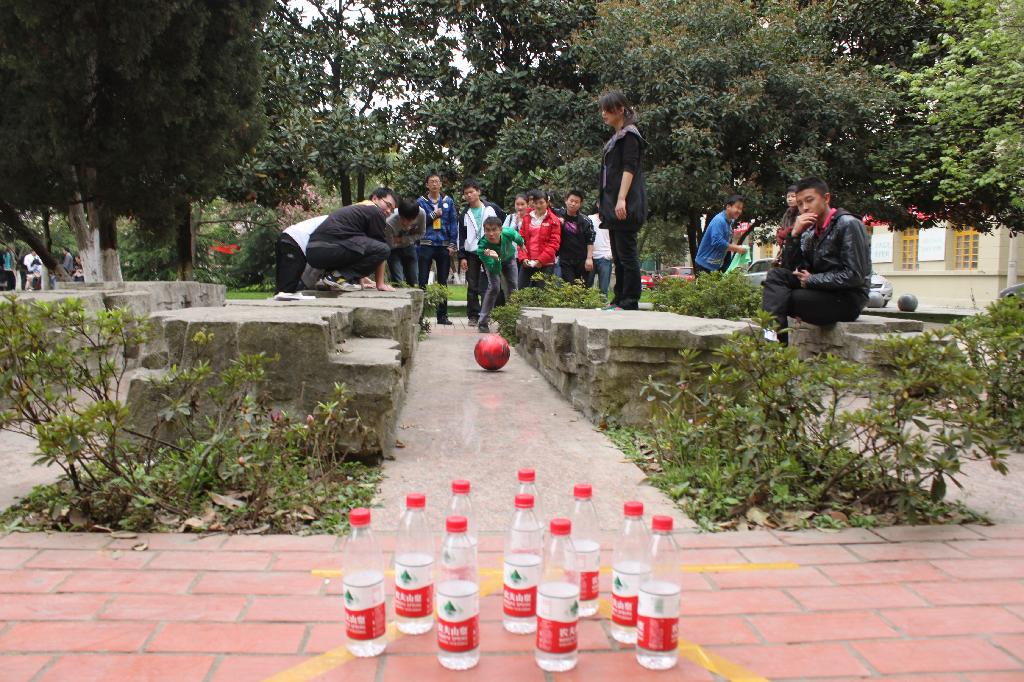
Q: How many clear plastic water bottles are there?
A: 10